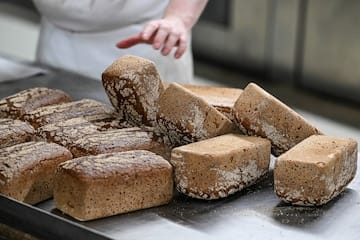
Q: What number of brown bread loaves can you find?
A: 13